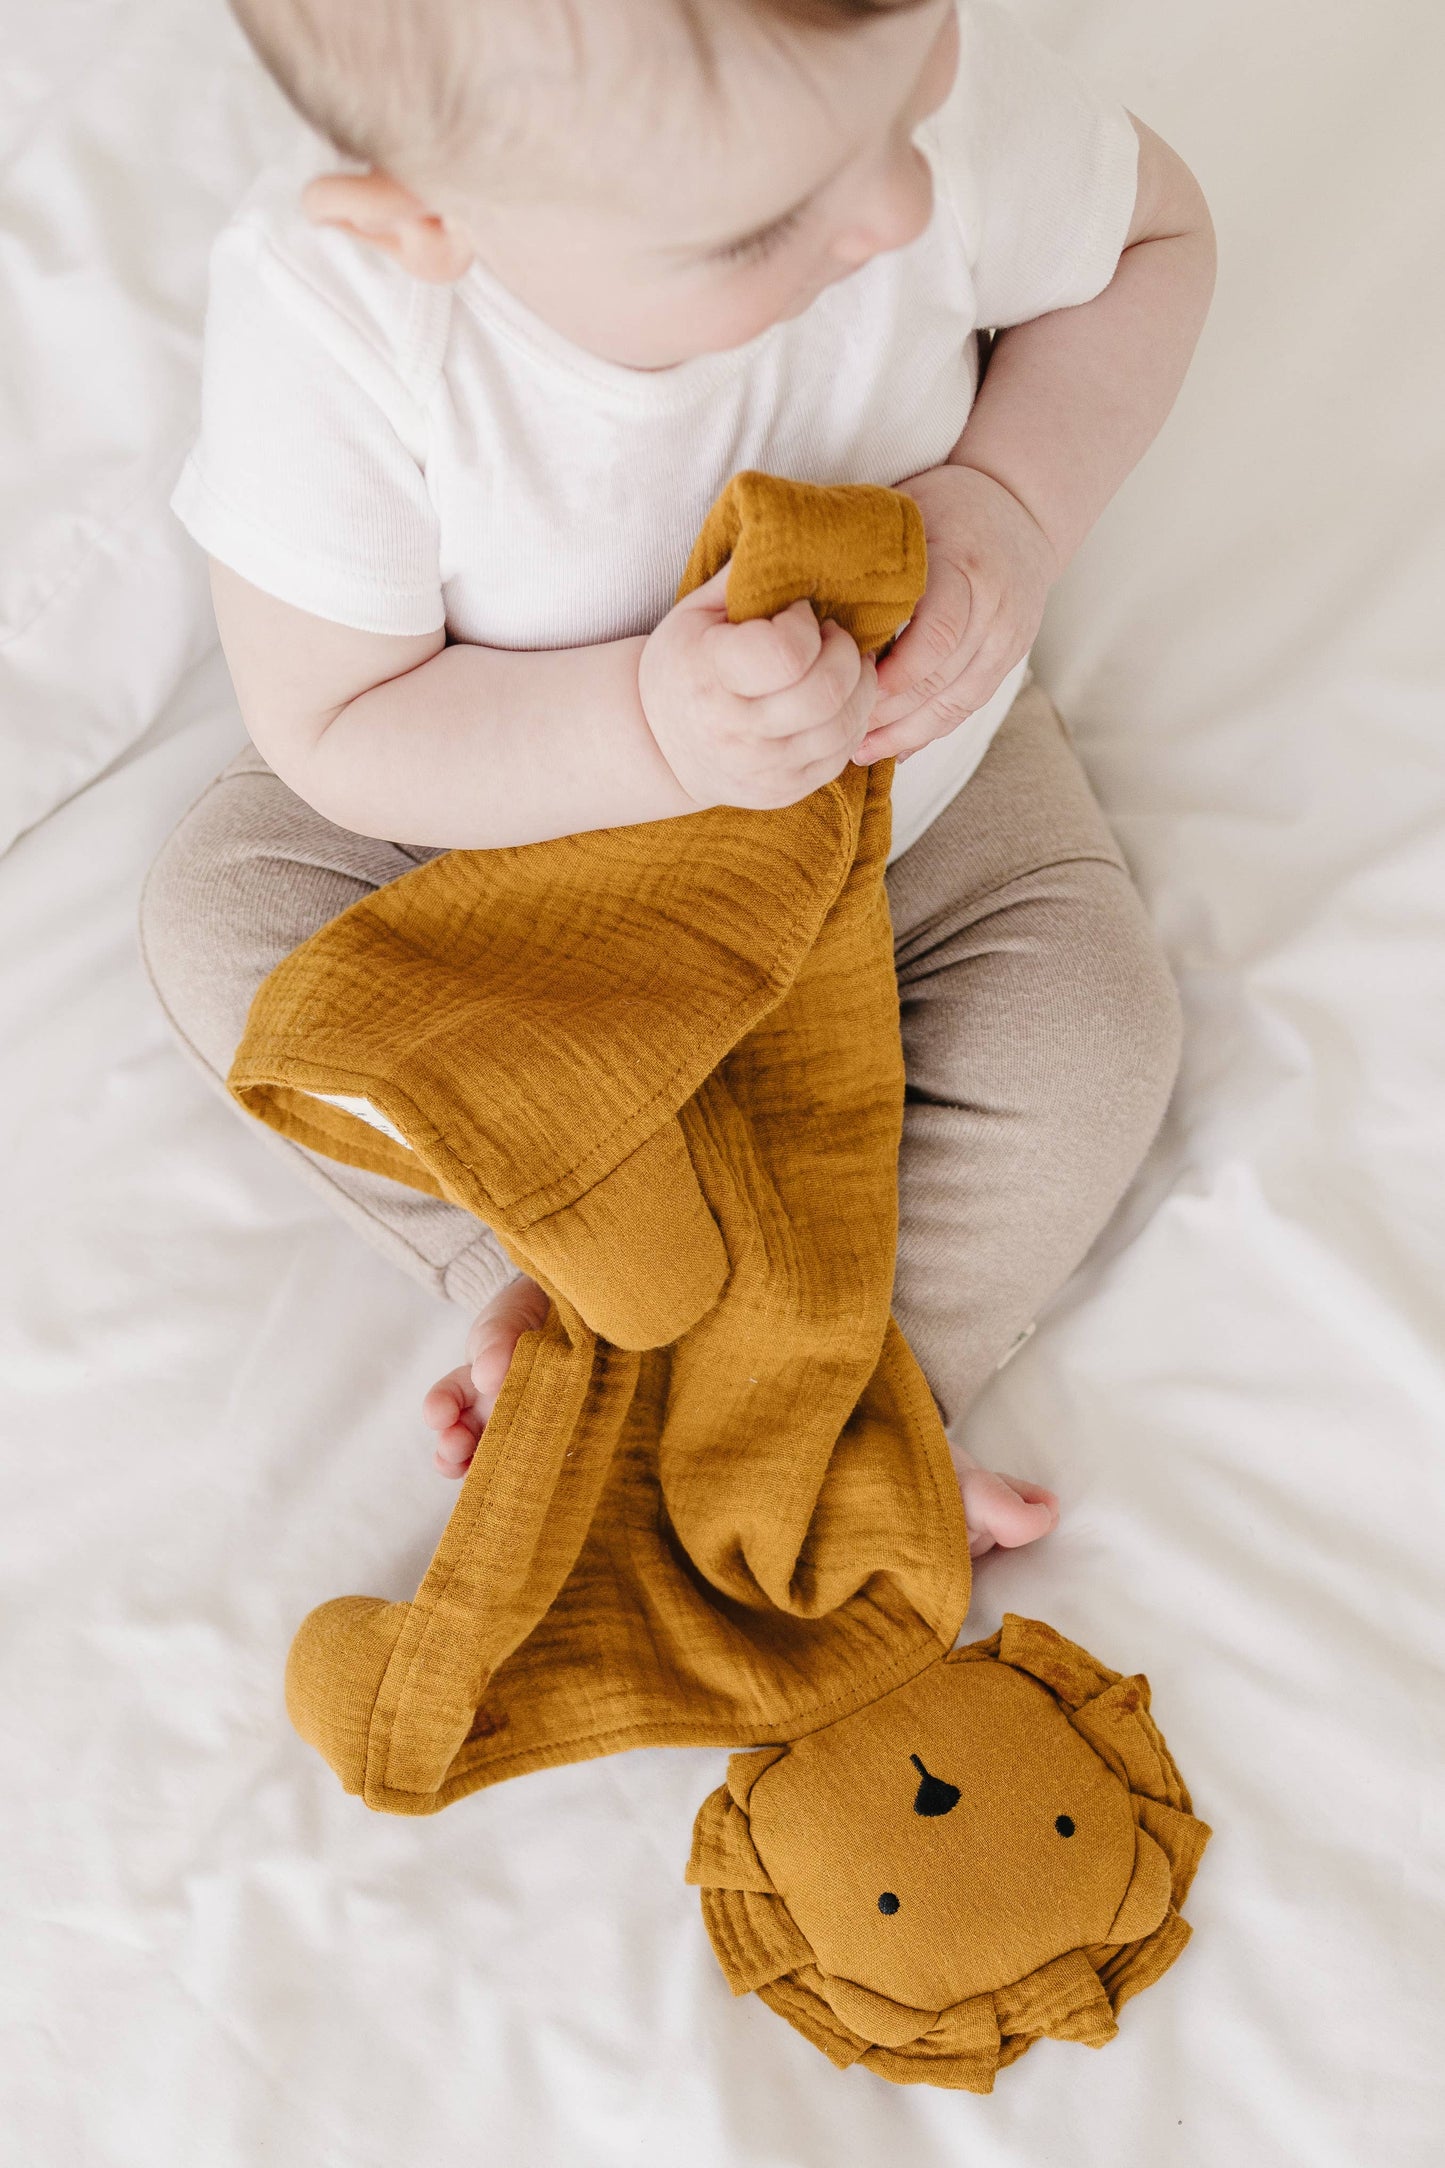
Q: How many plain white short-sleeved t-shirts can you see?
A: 1